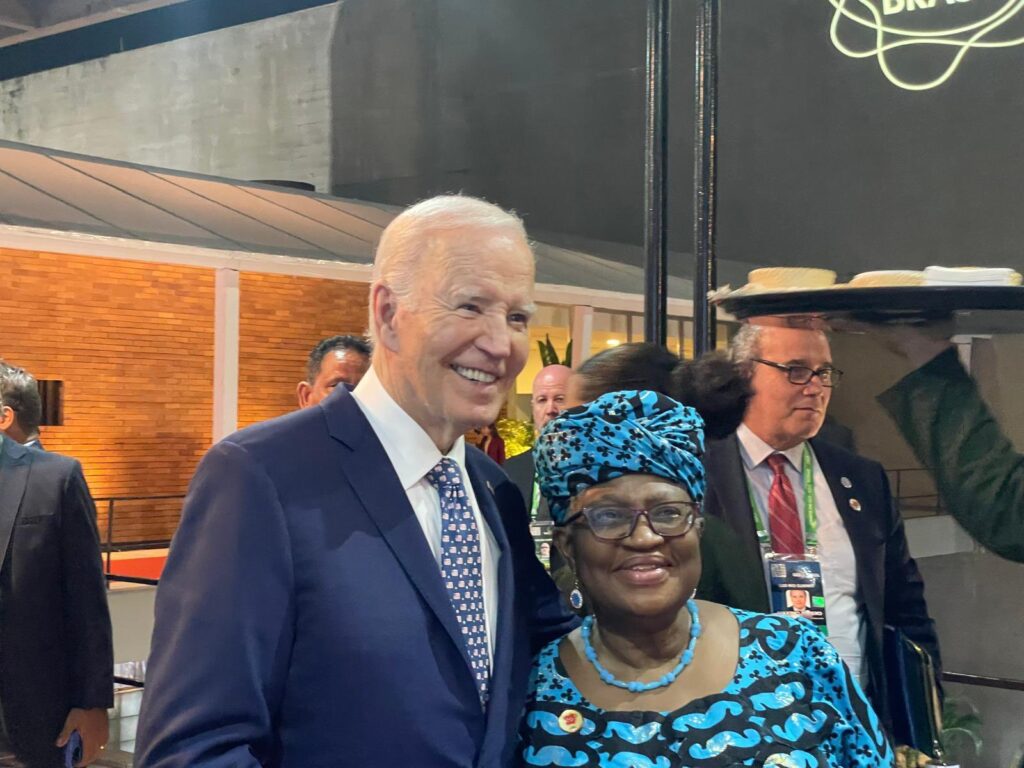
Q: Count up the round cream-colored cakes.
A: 2